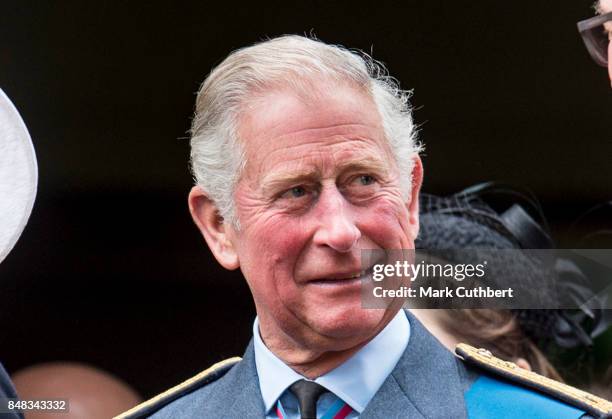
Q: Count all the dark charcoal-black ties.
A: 1